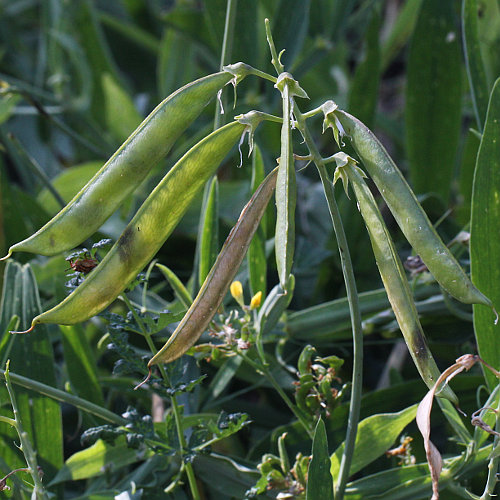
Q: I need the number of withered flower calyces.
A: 5